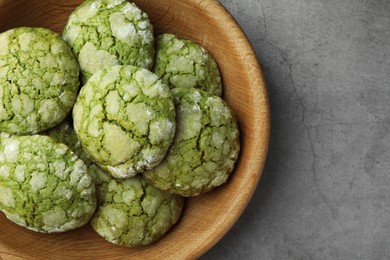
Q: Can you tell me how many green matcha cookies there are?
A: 8